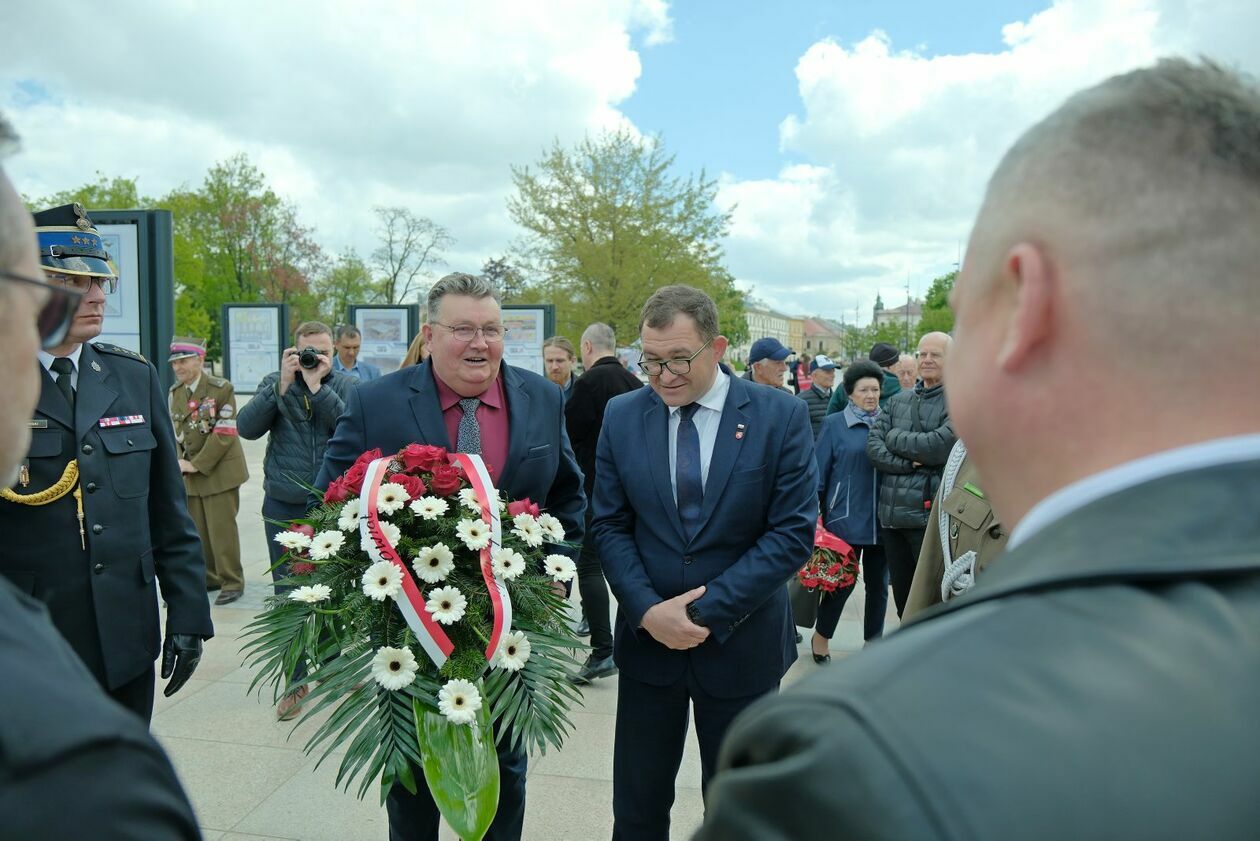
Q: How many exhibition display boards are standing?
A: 4